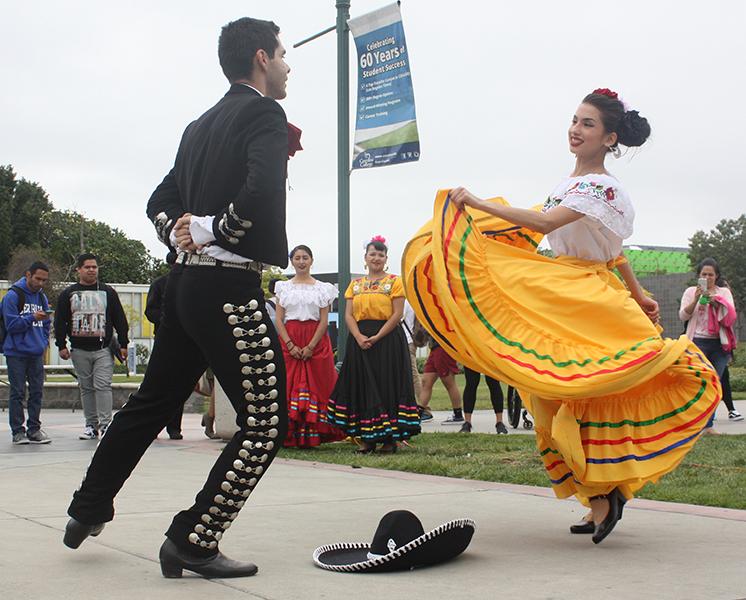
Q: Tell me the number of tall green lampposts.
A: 1